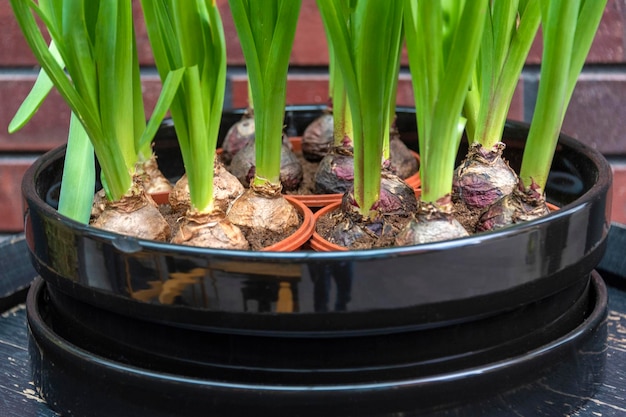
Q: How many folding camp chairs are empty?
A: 0